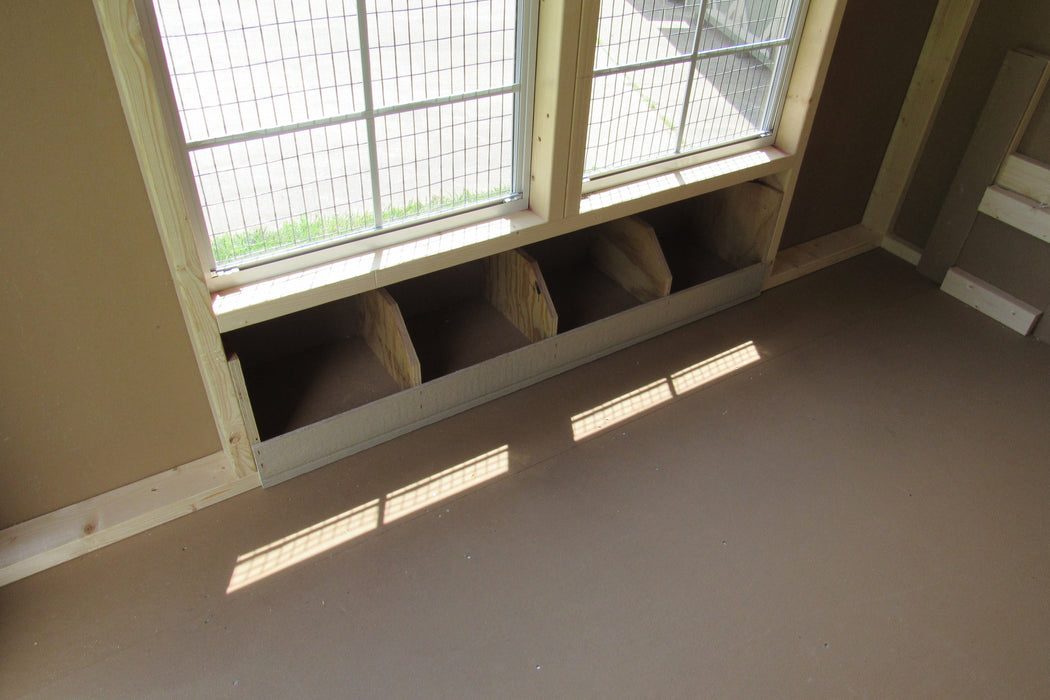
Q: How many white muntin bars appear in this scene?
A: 4